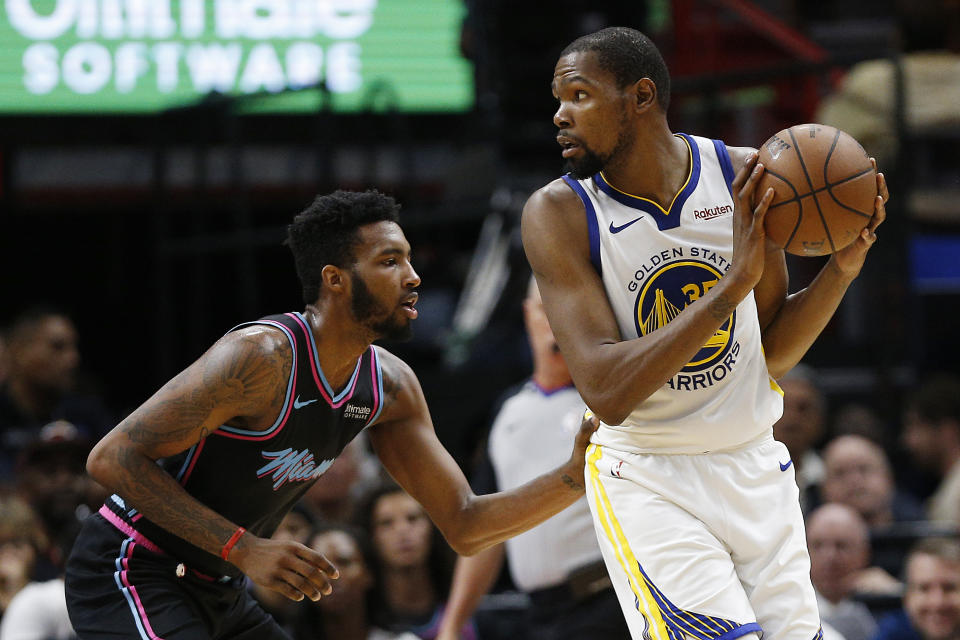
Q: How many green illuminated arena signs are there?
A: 1